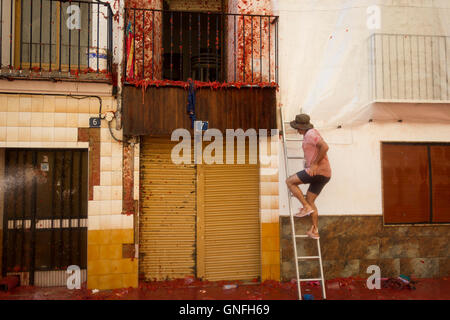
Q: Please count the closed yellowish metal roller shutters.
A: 2